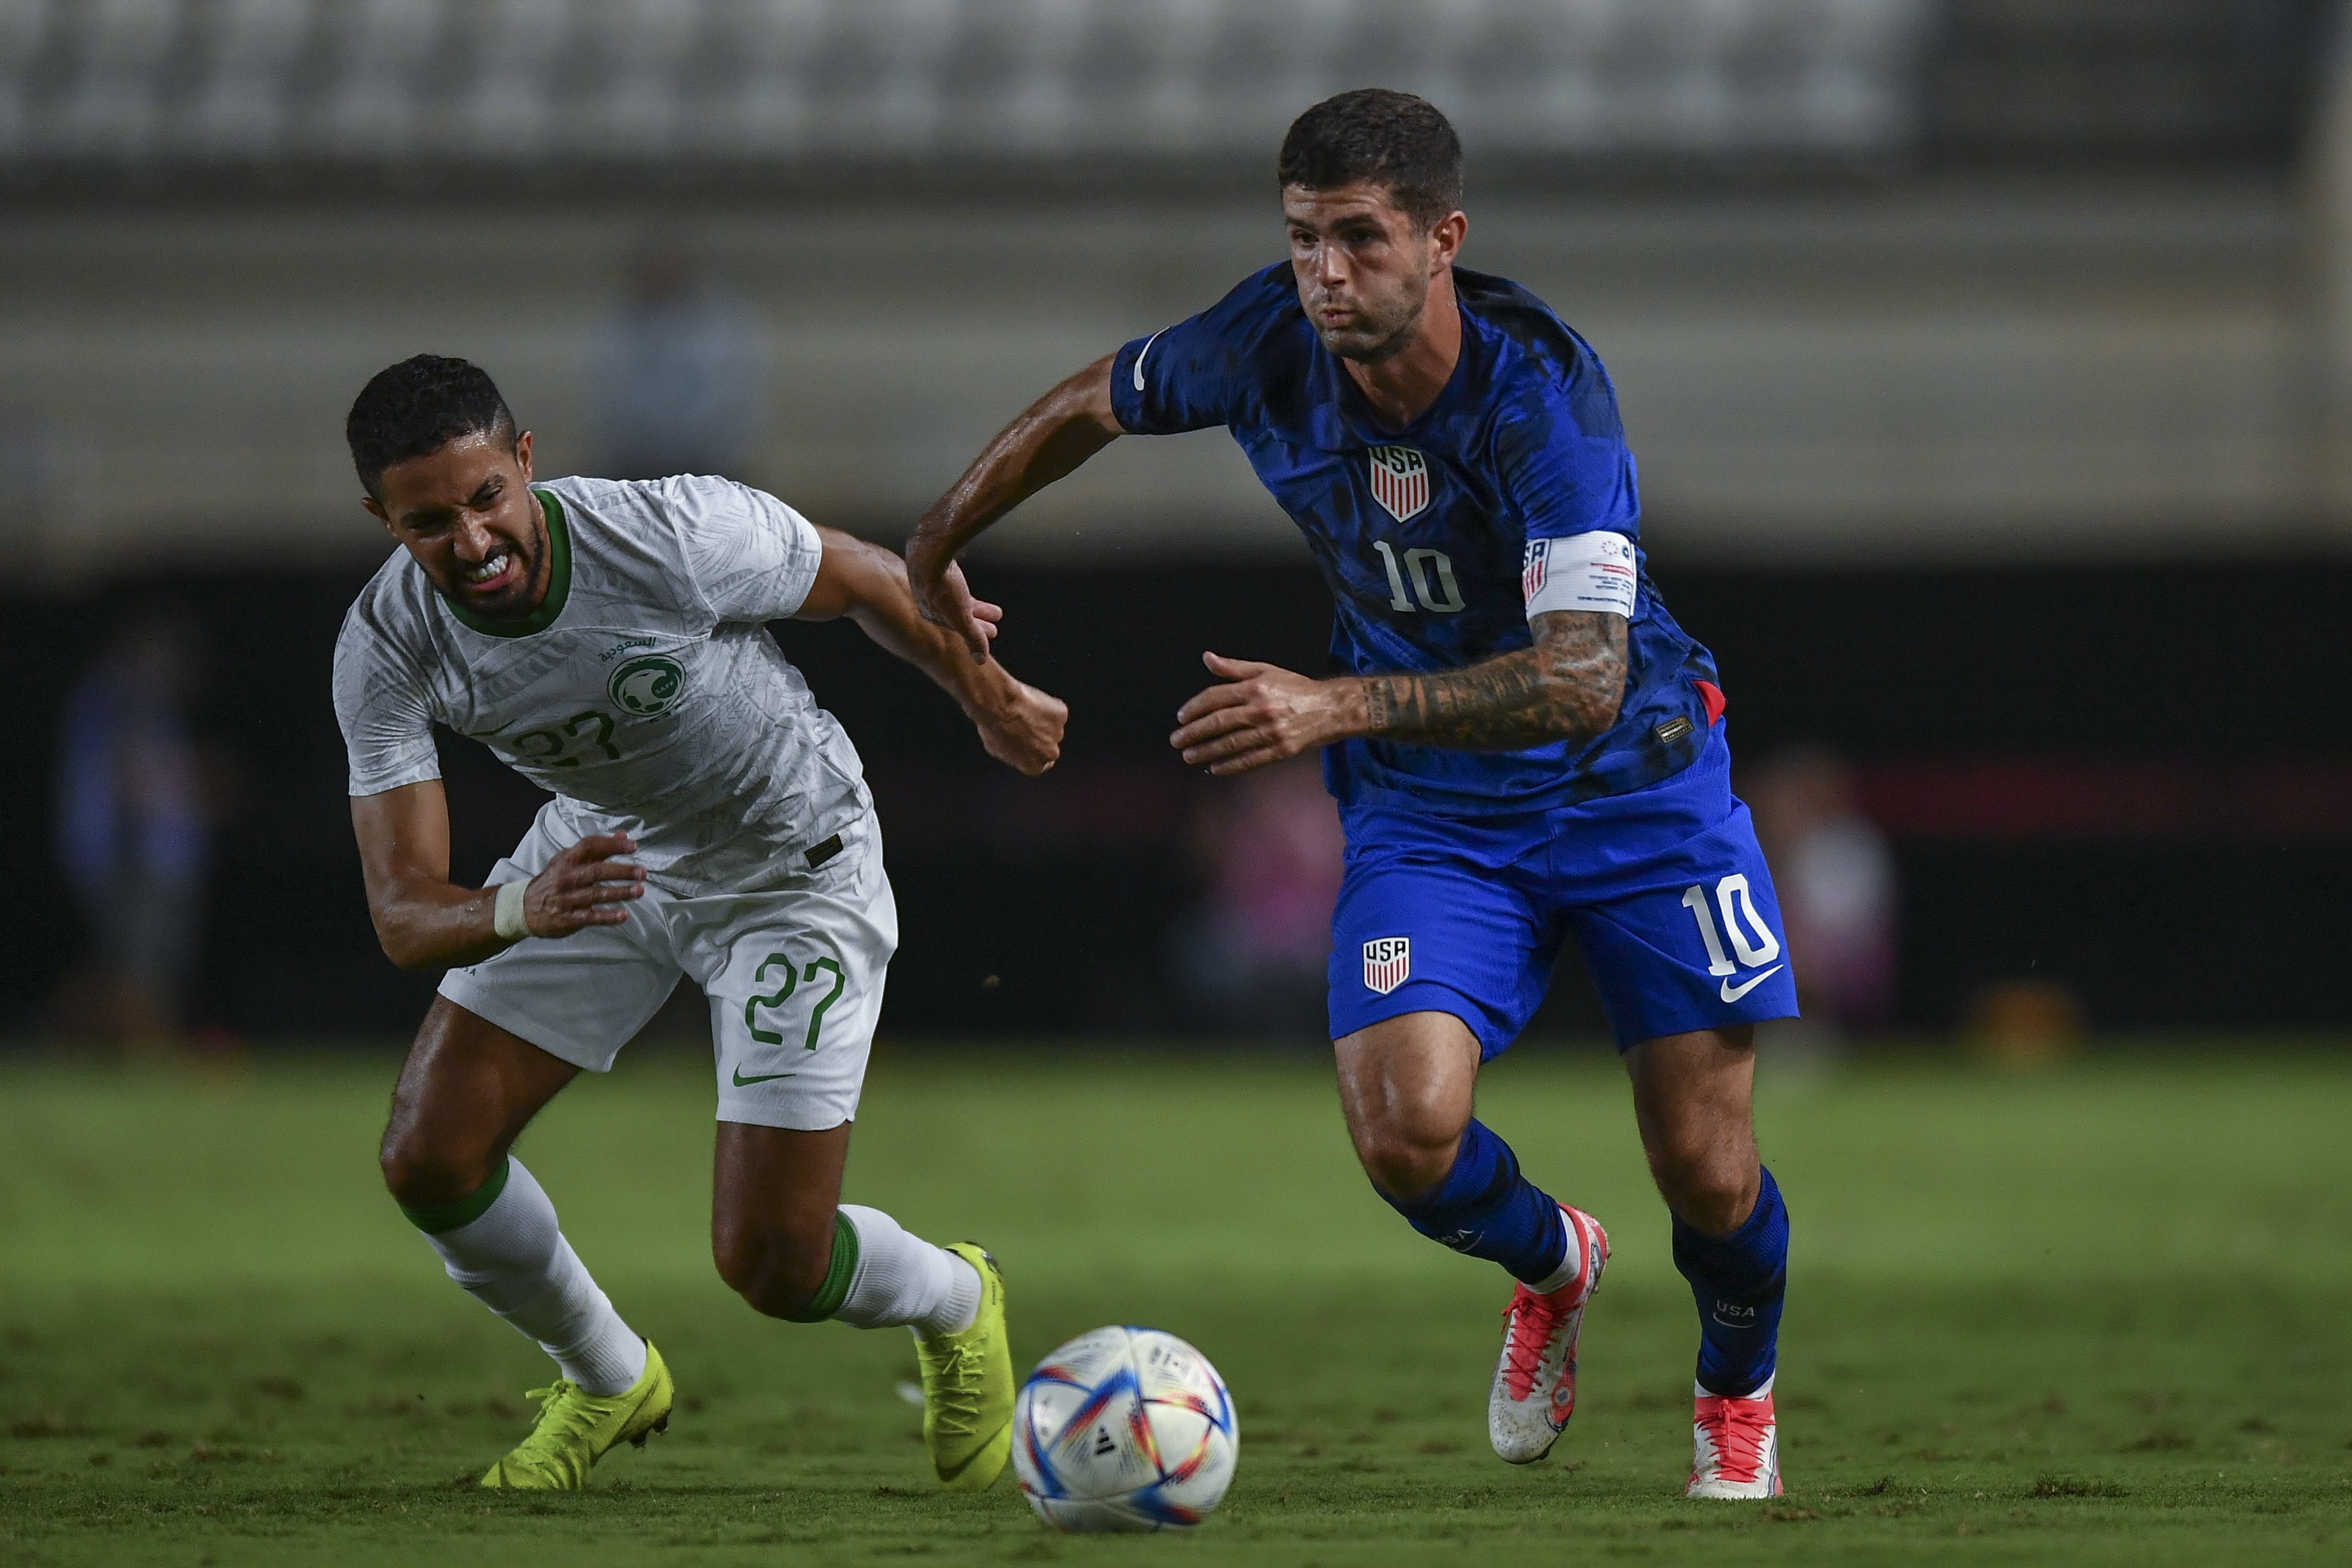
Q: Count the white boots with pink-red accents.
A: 2